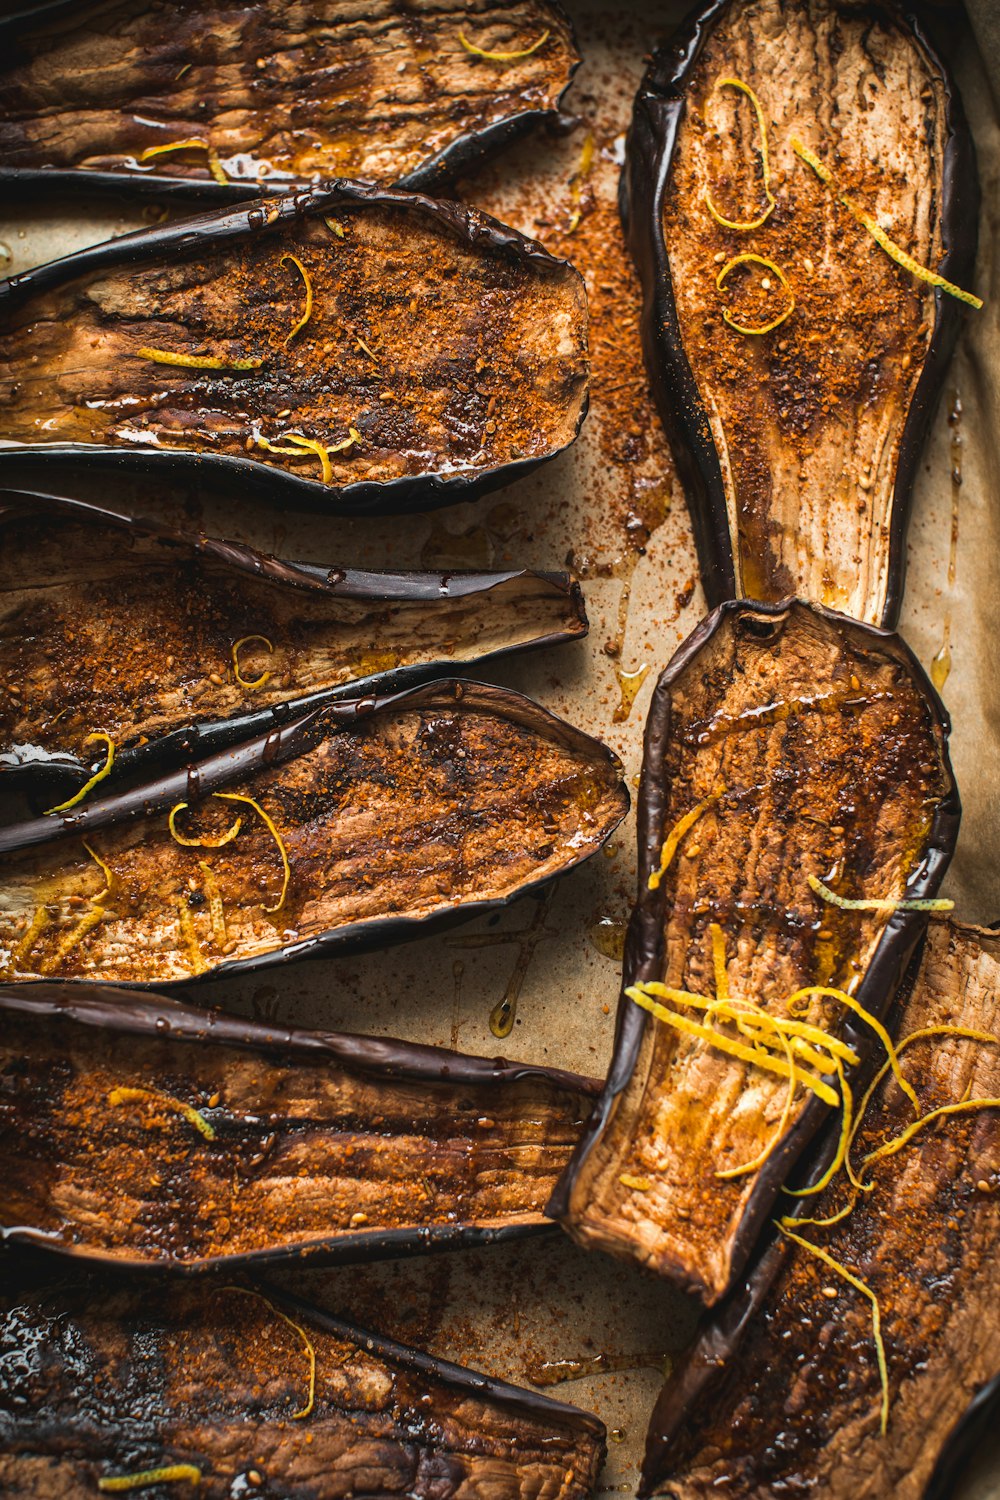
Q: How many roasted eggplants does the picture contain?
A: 9